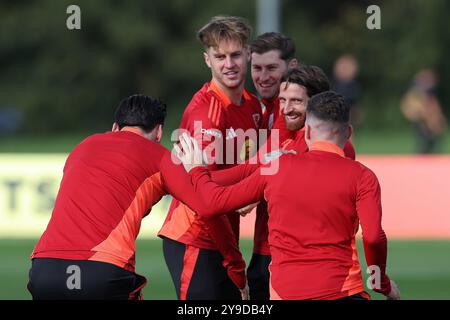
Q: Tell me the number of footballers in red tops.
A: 5